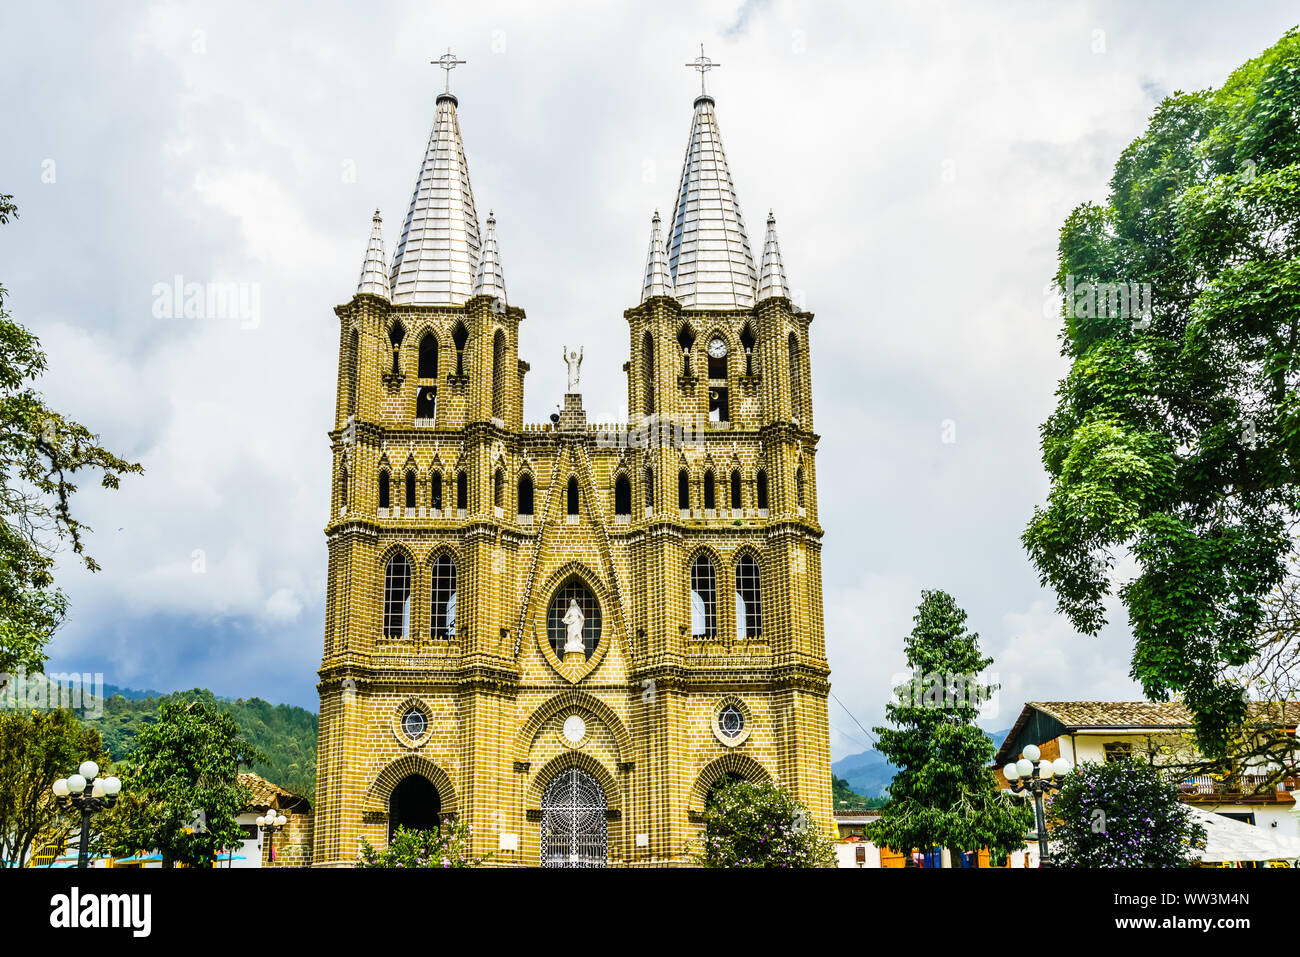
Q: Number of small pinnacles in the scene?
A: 4